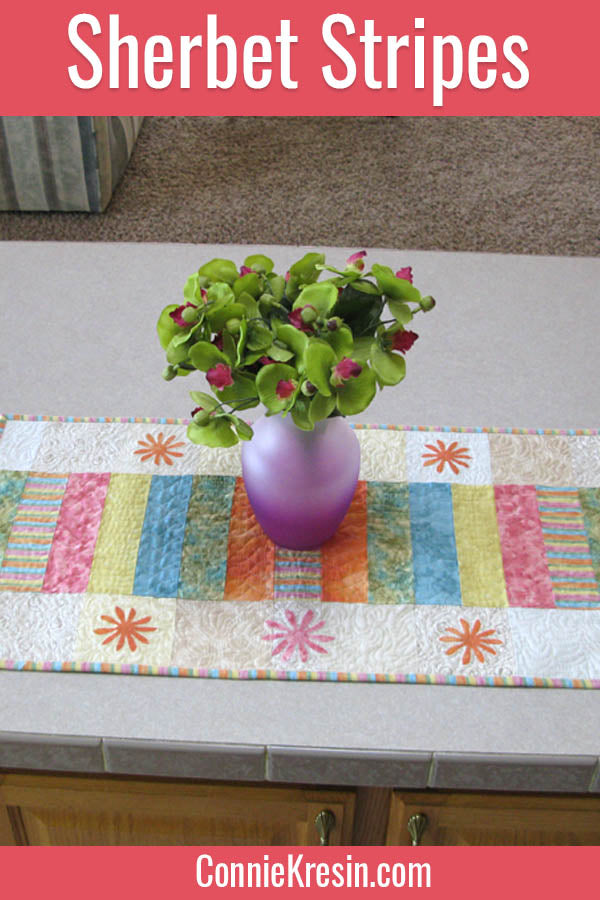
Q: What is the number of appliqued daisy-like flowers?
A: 5